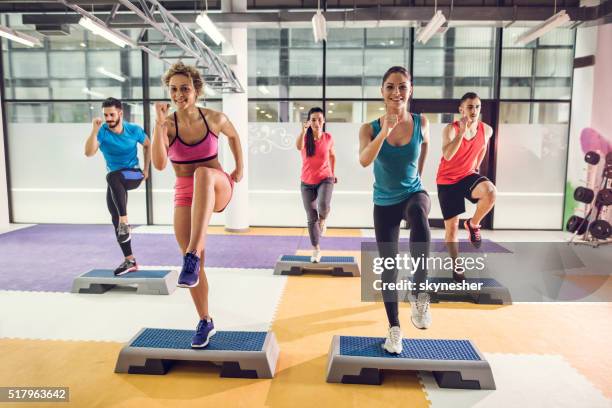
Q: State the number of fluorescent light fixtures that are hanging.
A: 6